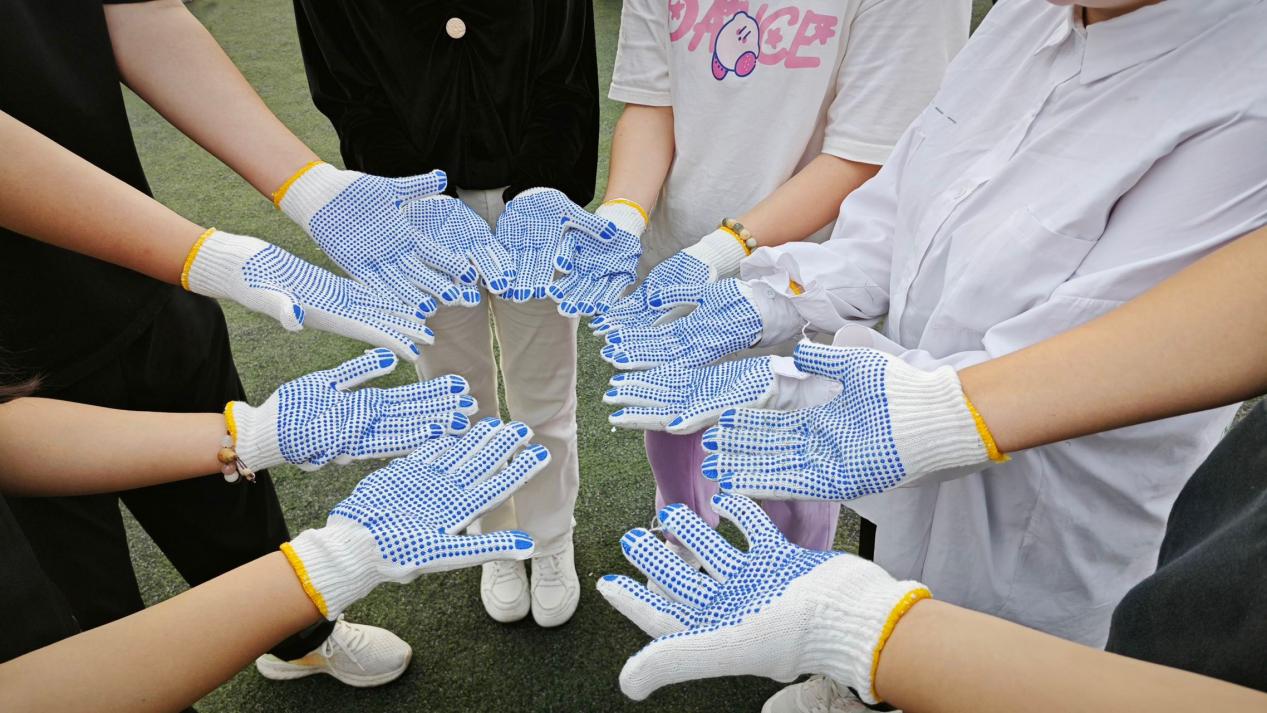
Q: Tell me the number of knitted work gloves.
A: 12